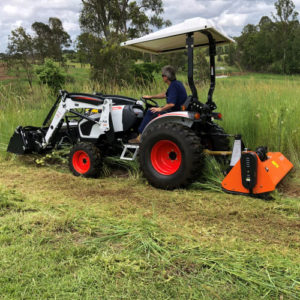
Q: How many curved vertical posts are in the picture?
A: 2